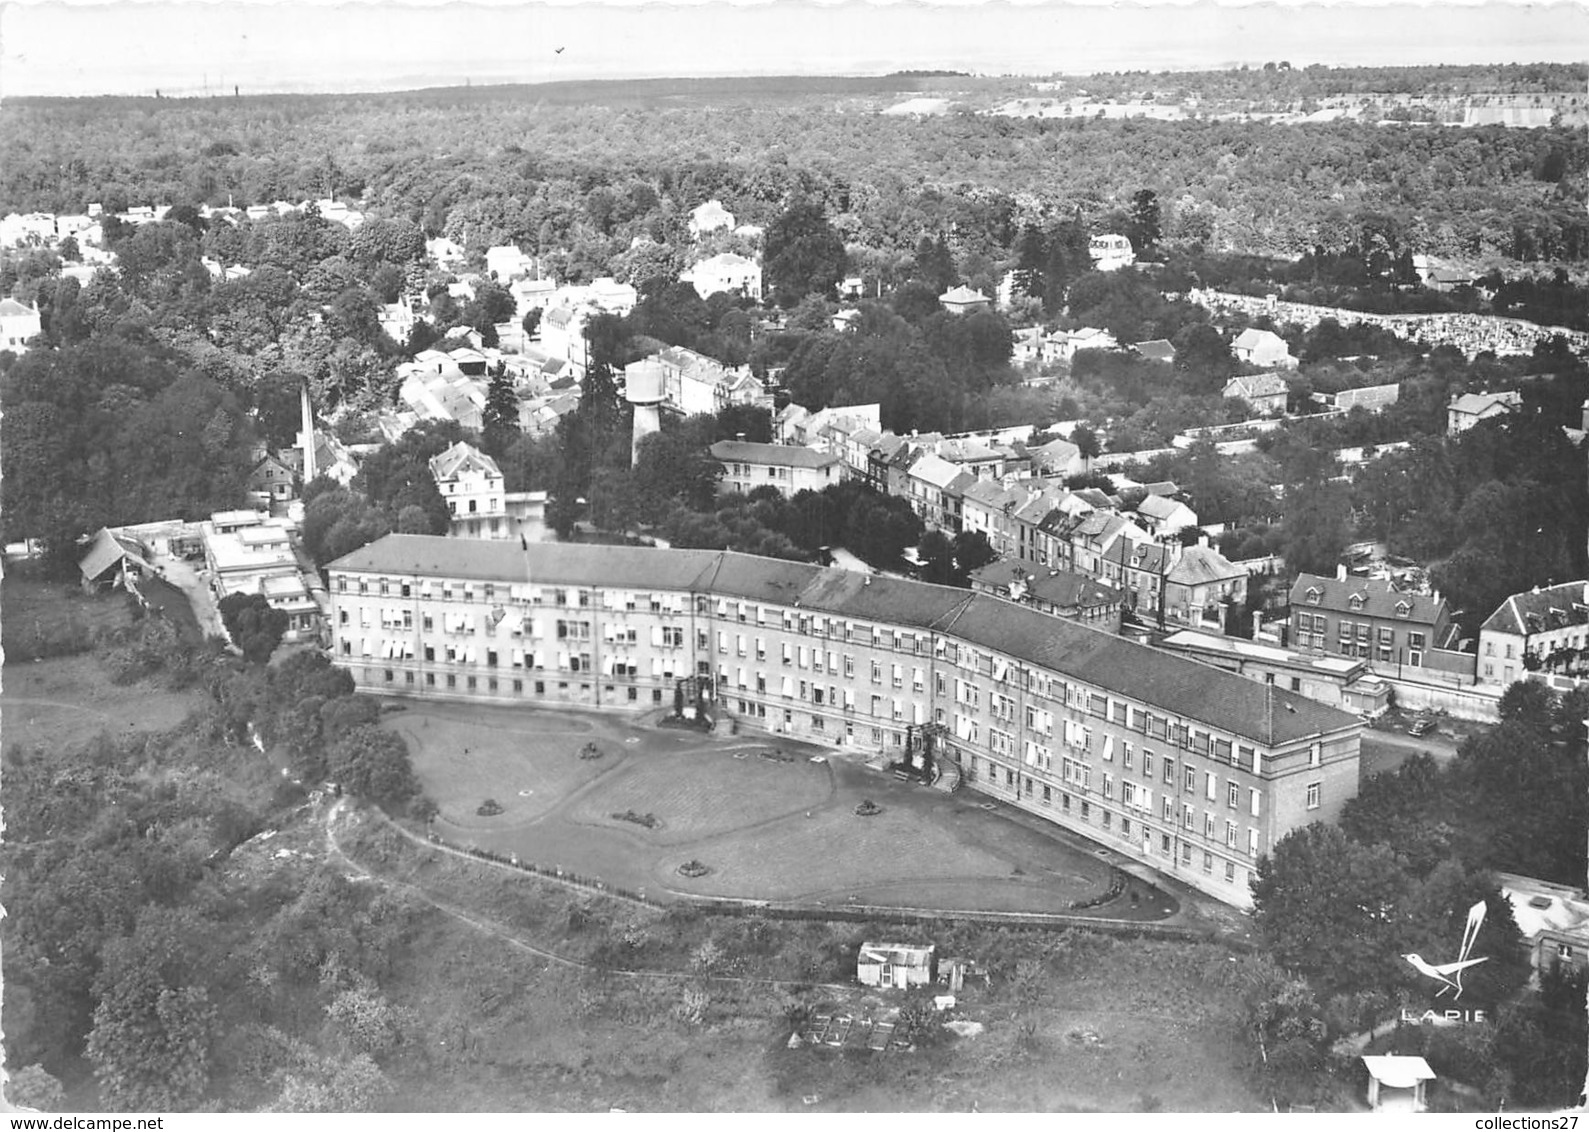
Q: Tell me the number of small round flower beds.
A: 4